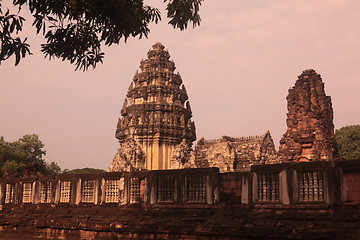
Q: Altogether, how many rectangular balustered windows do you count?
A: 11